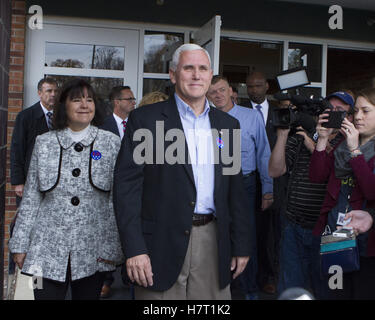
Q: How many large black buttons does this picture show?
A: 3